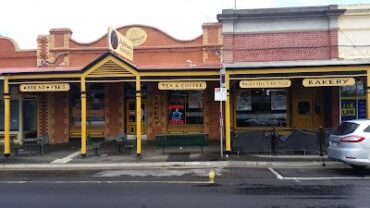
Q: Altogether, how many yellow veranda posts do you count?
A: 5